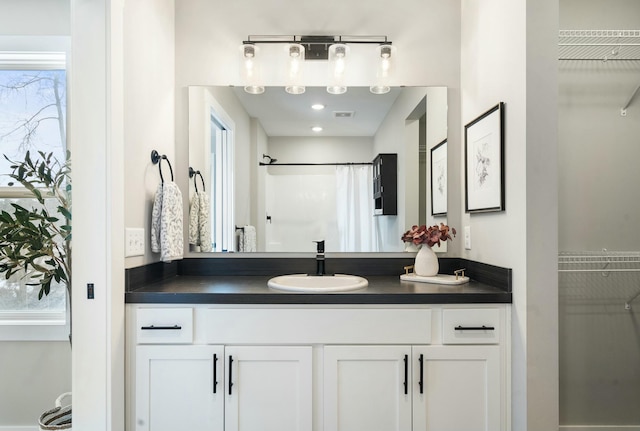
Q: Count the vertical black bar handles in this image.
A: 4